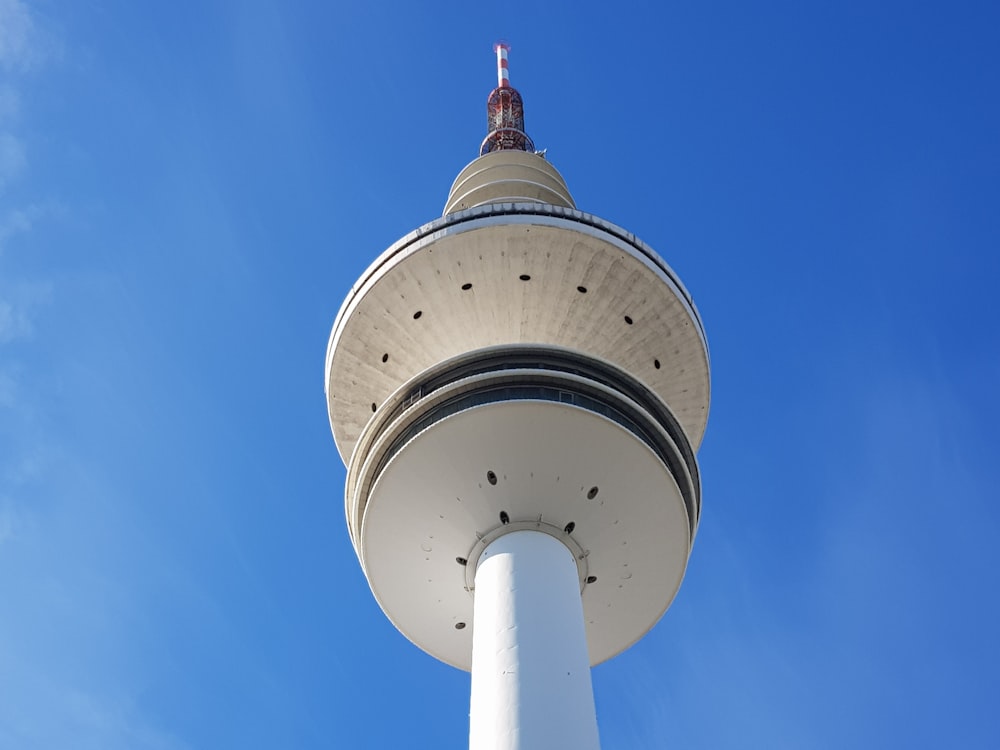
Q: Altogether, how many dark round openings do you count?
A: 15